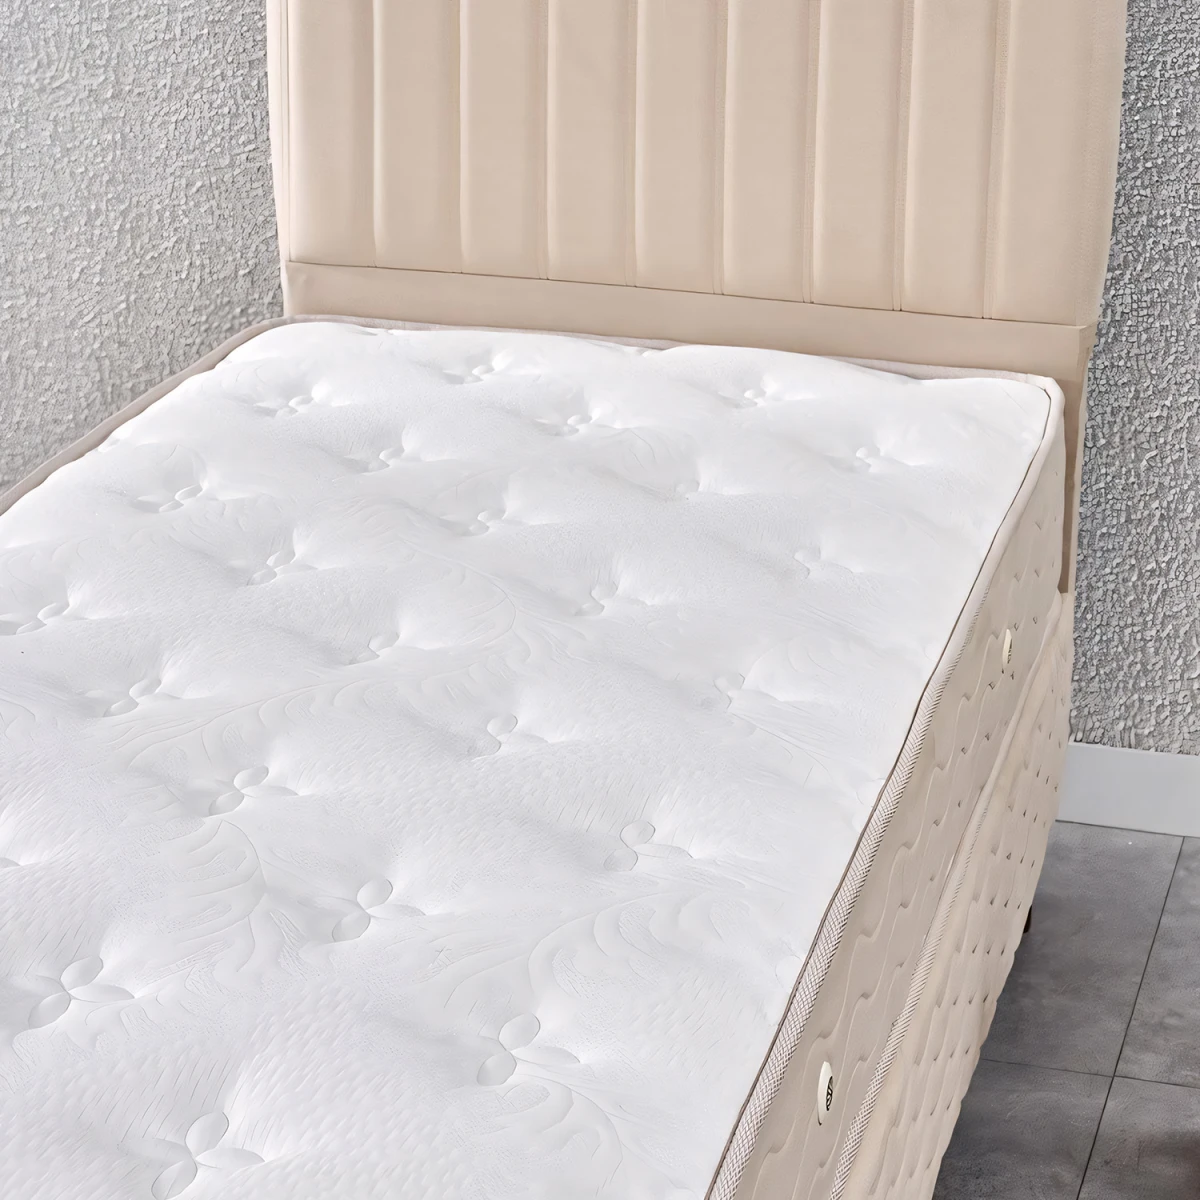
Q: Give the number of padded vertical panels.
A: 9